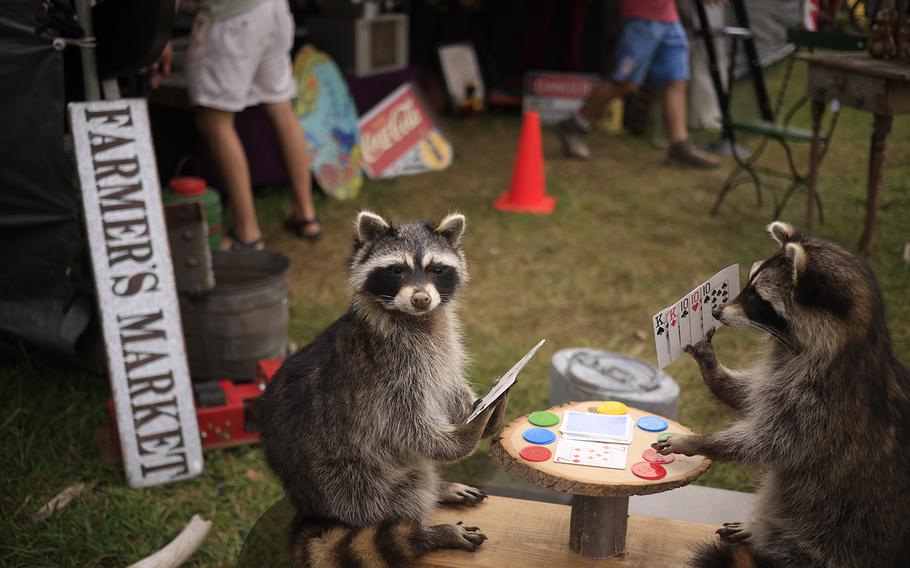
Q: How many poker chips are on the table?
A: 8